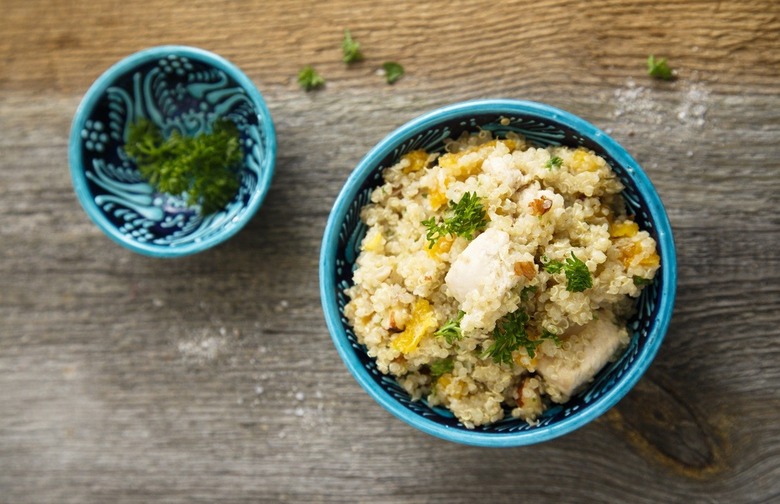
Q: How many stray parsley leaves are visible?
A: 4